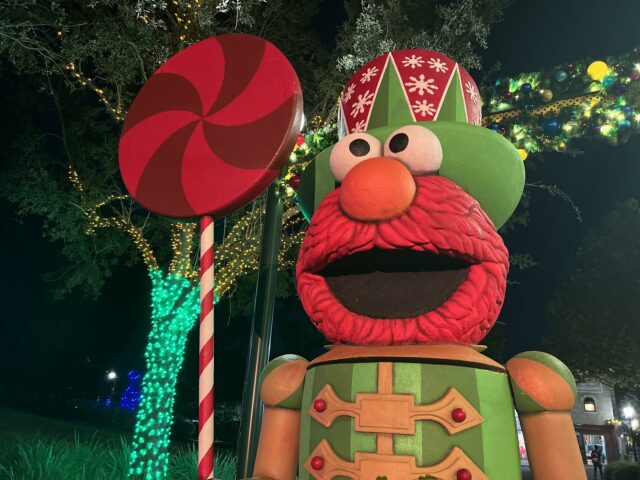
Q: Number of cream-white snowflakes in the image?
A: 9